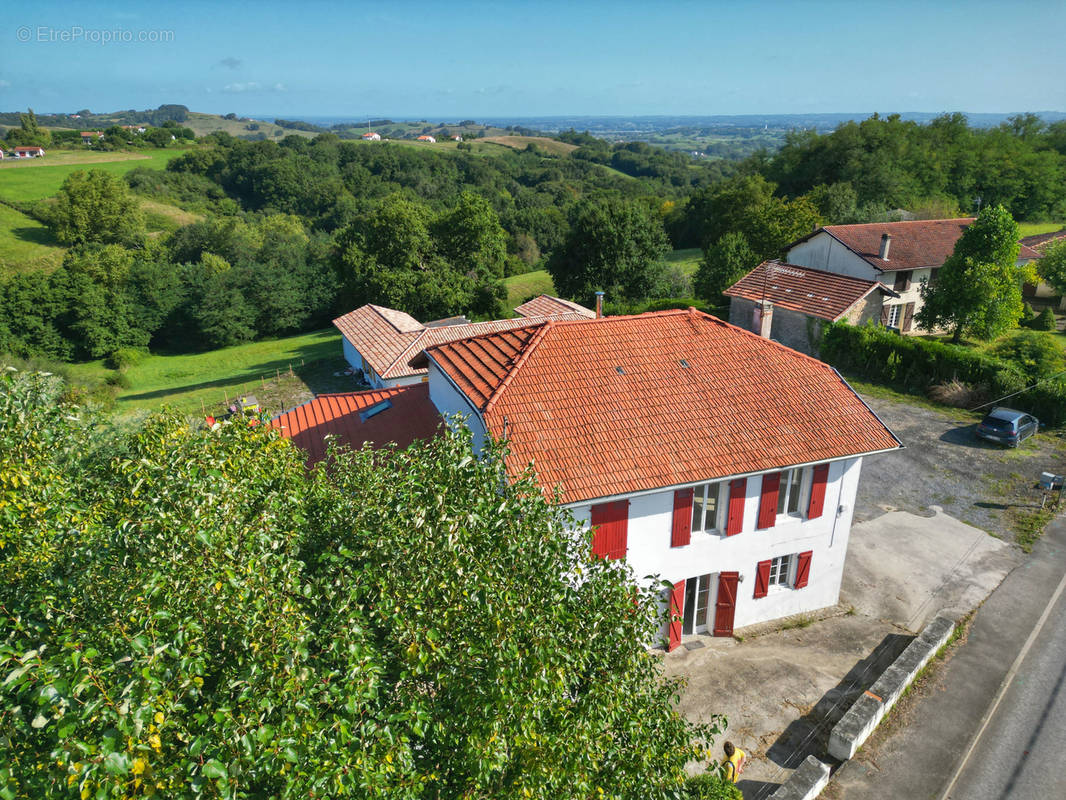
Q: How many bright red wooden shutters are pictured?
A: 10